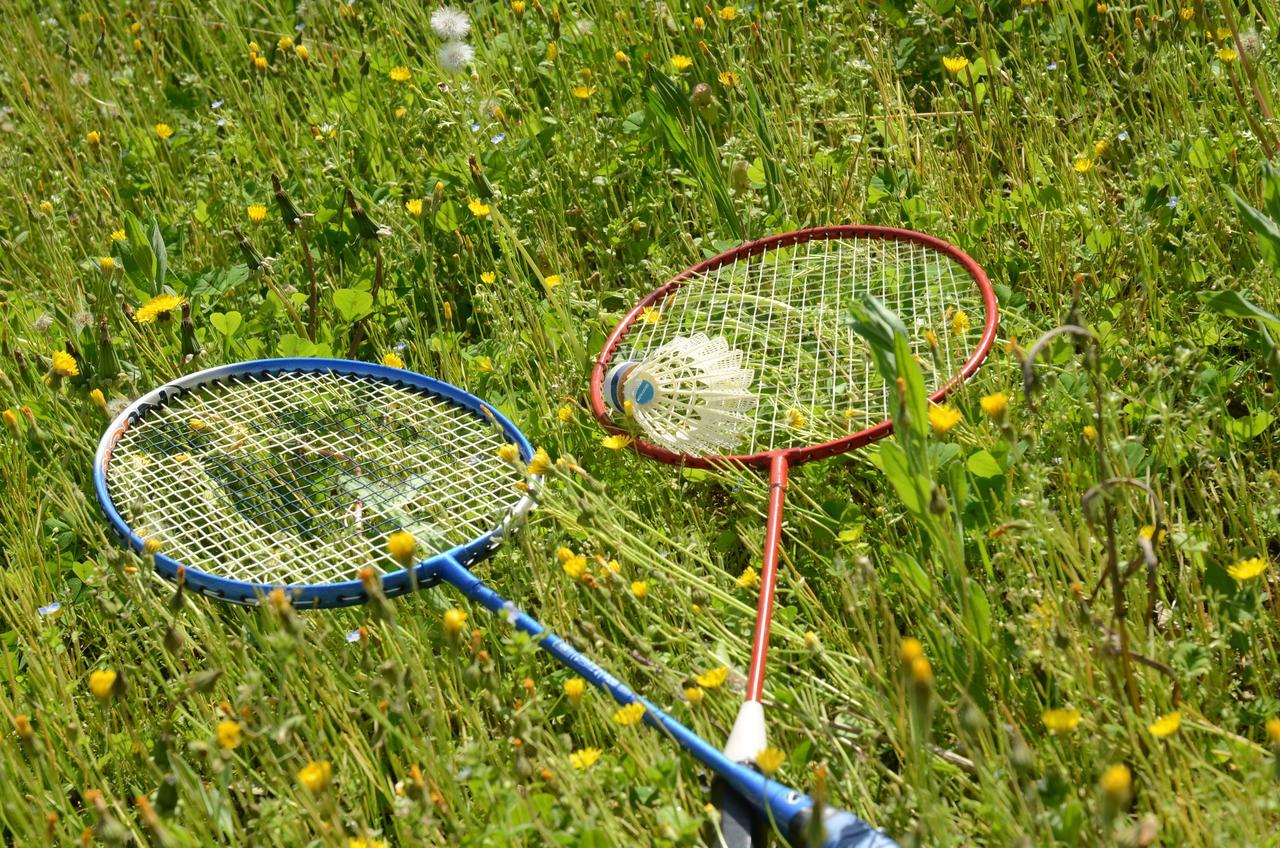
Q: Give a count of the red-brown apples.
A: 0